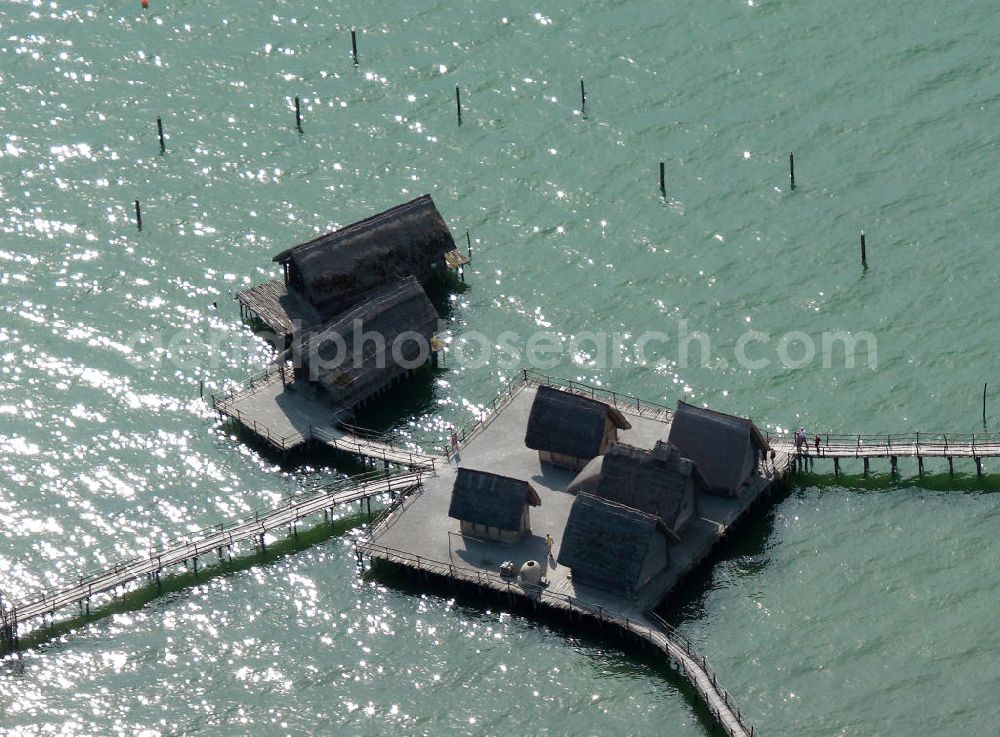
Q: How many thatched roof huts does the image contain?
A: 7